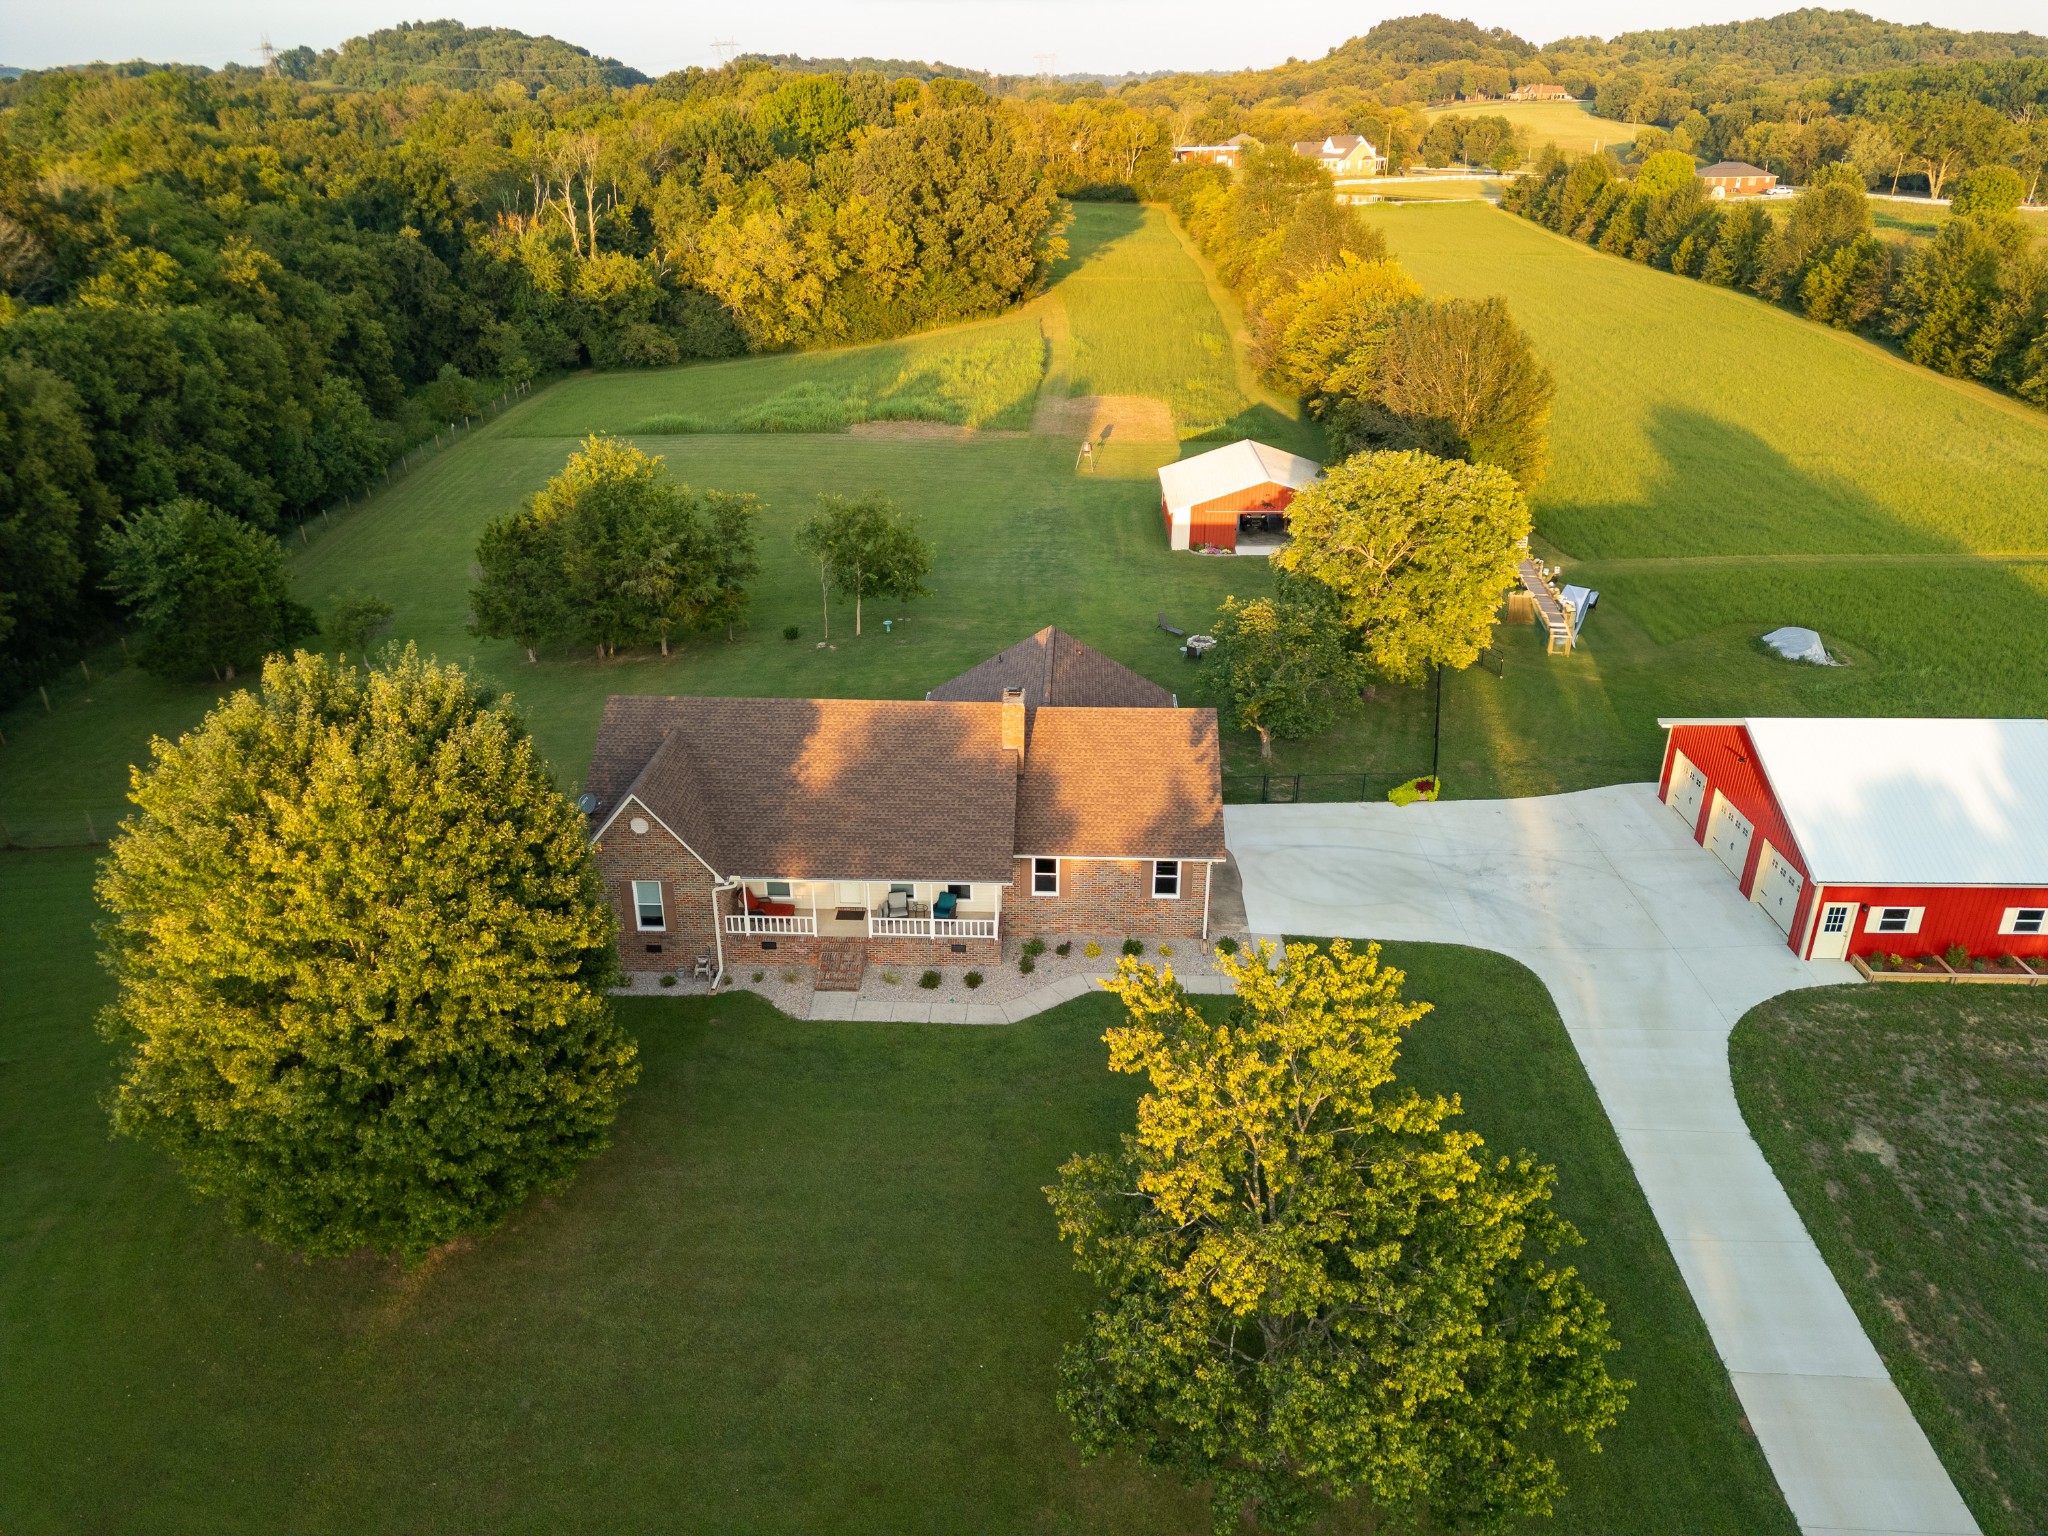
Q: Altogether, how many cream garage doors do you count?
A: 3